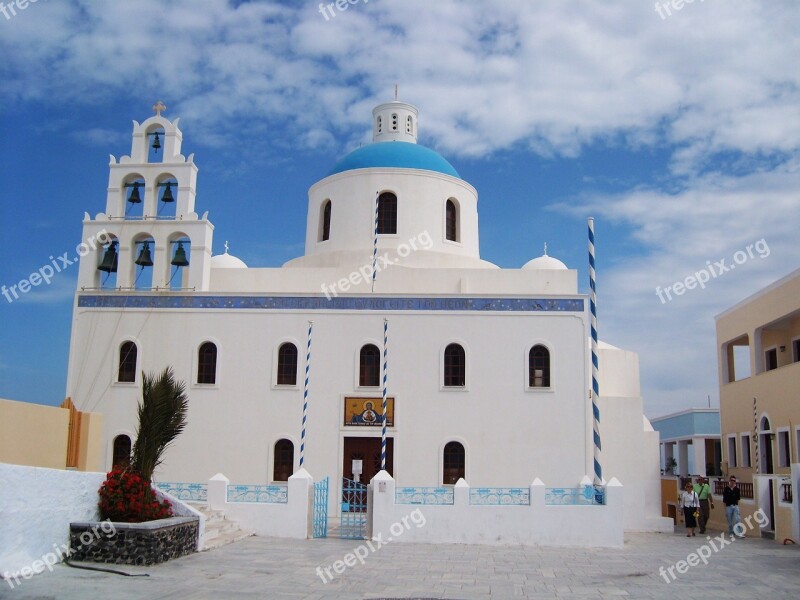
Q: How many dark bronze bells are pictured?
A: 6